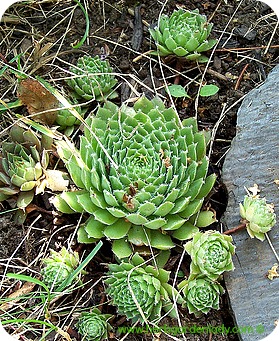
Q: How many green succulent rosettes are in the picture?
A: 11